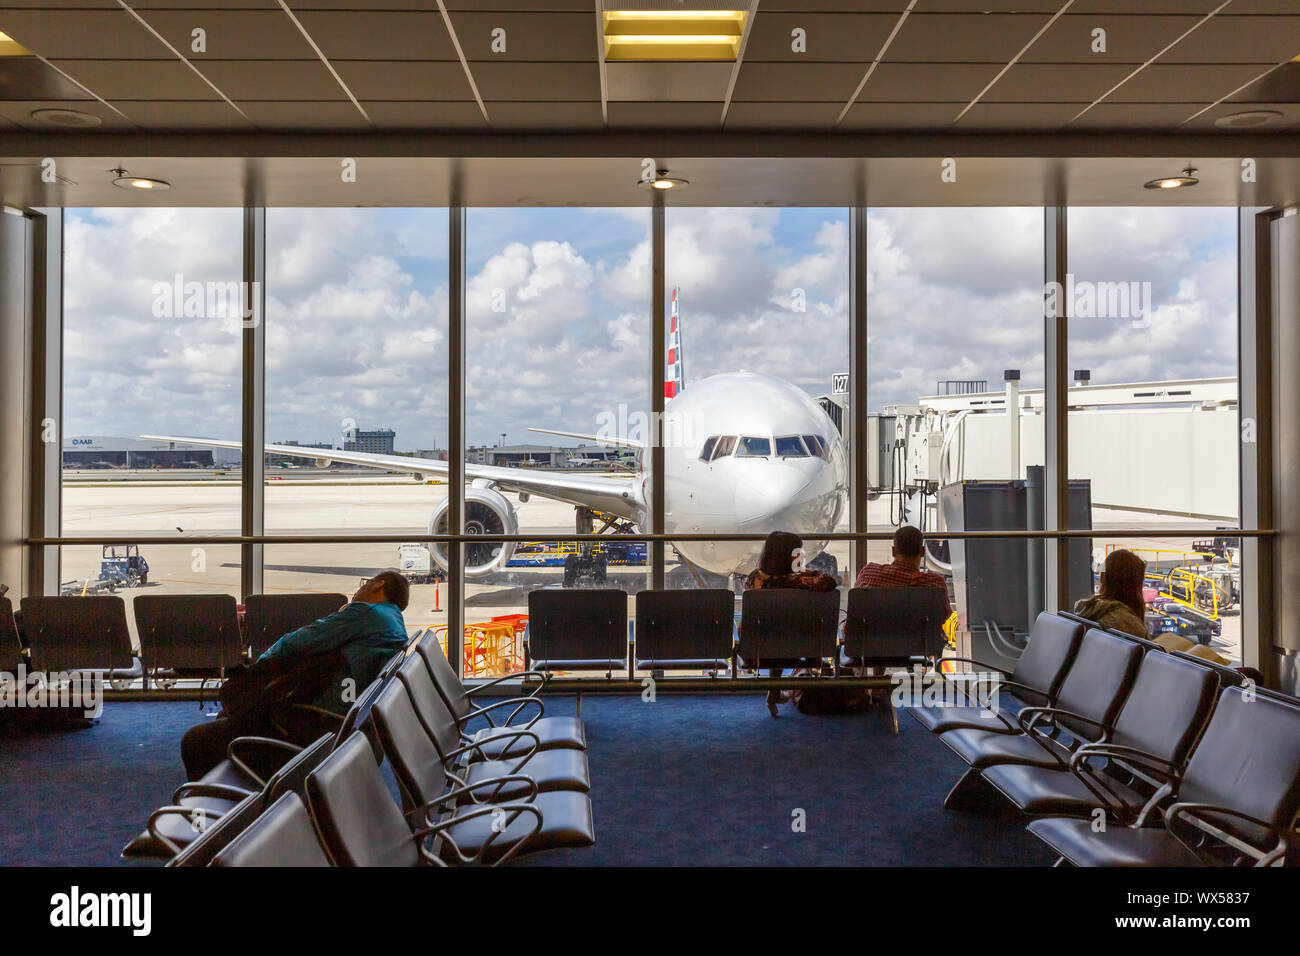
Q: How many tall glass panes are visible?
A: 6